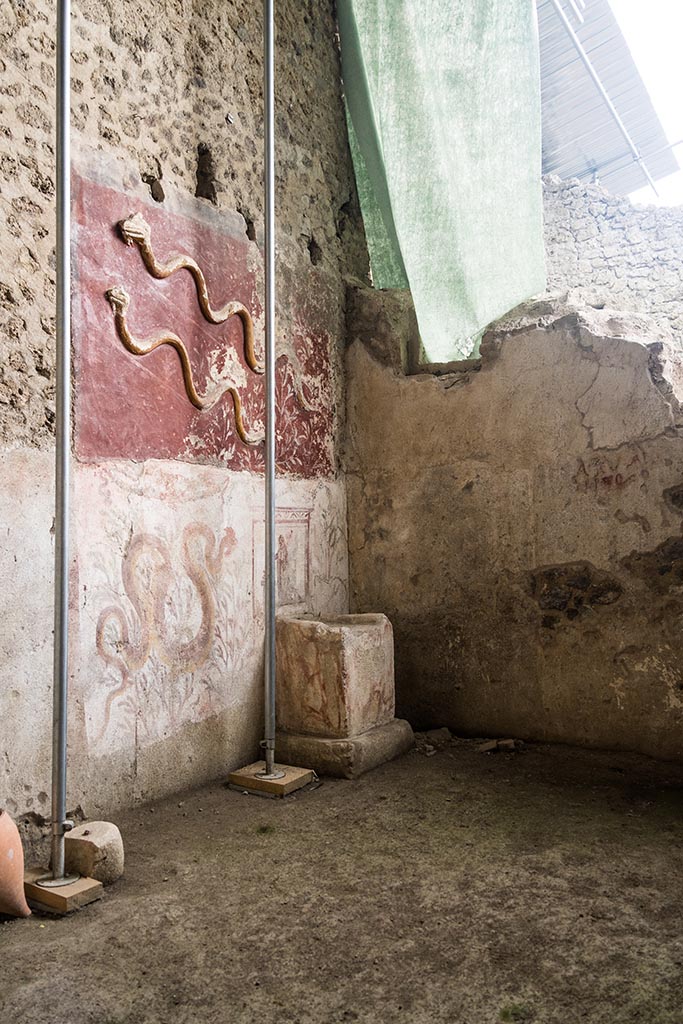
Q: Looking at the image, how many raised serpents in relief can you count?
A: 2